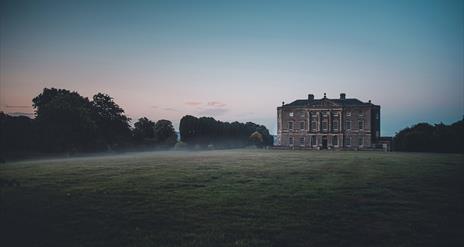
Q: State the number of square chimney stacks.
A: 2